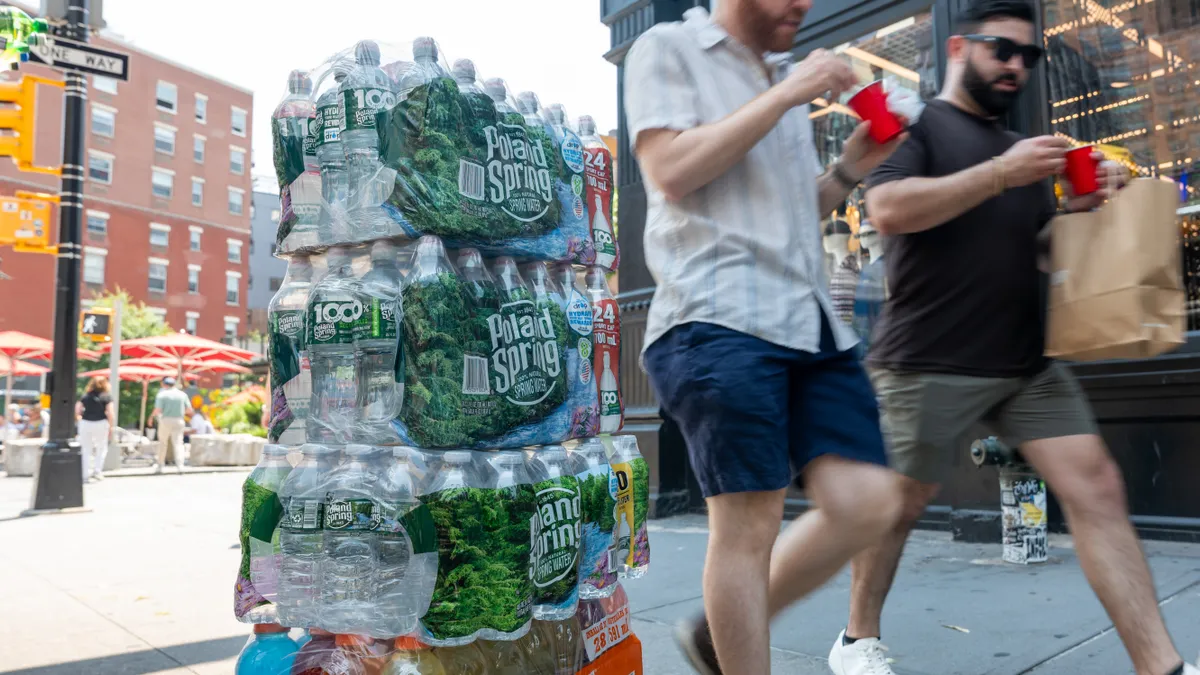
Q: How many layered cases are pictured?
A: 4